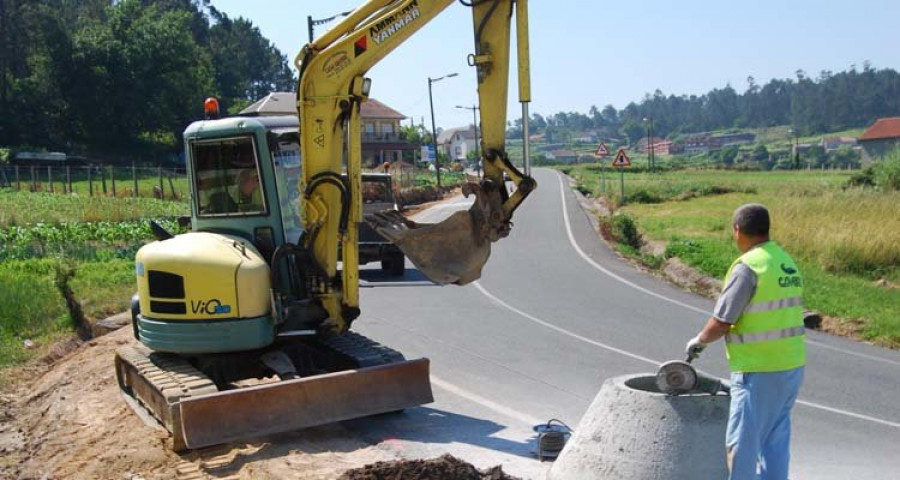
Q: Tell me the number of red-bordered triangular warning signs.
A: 2